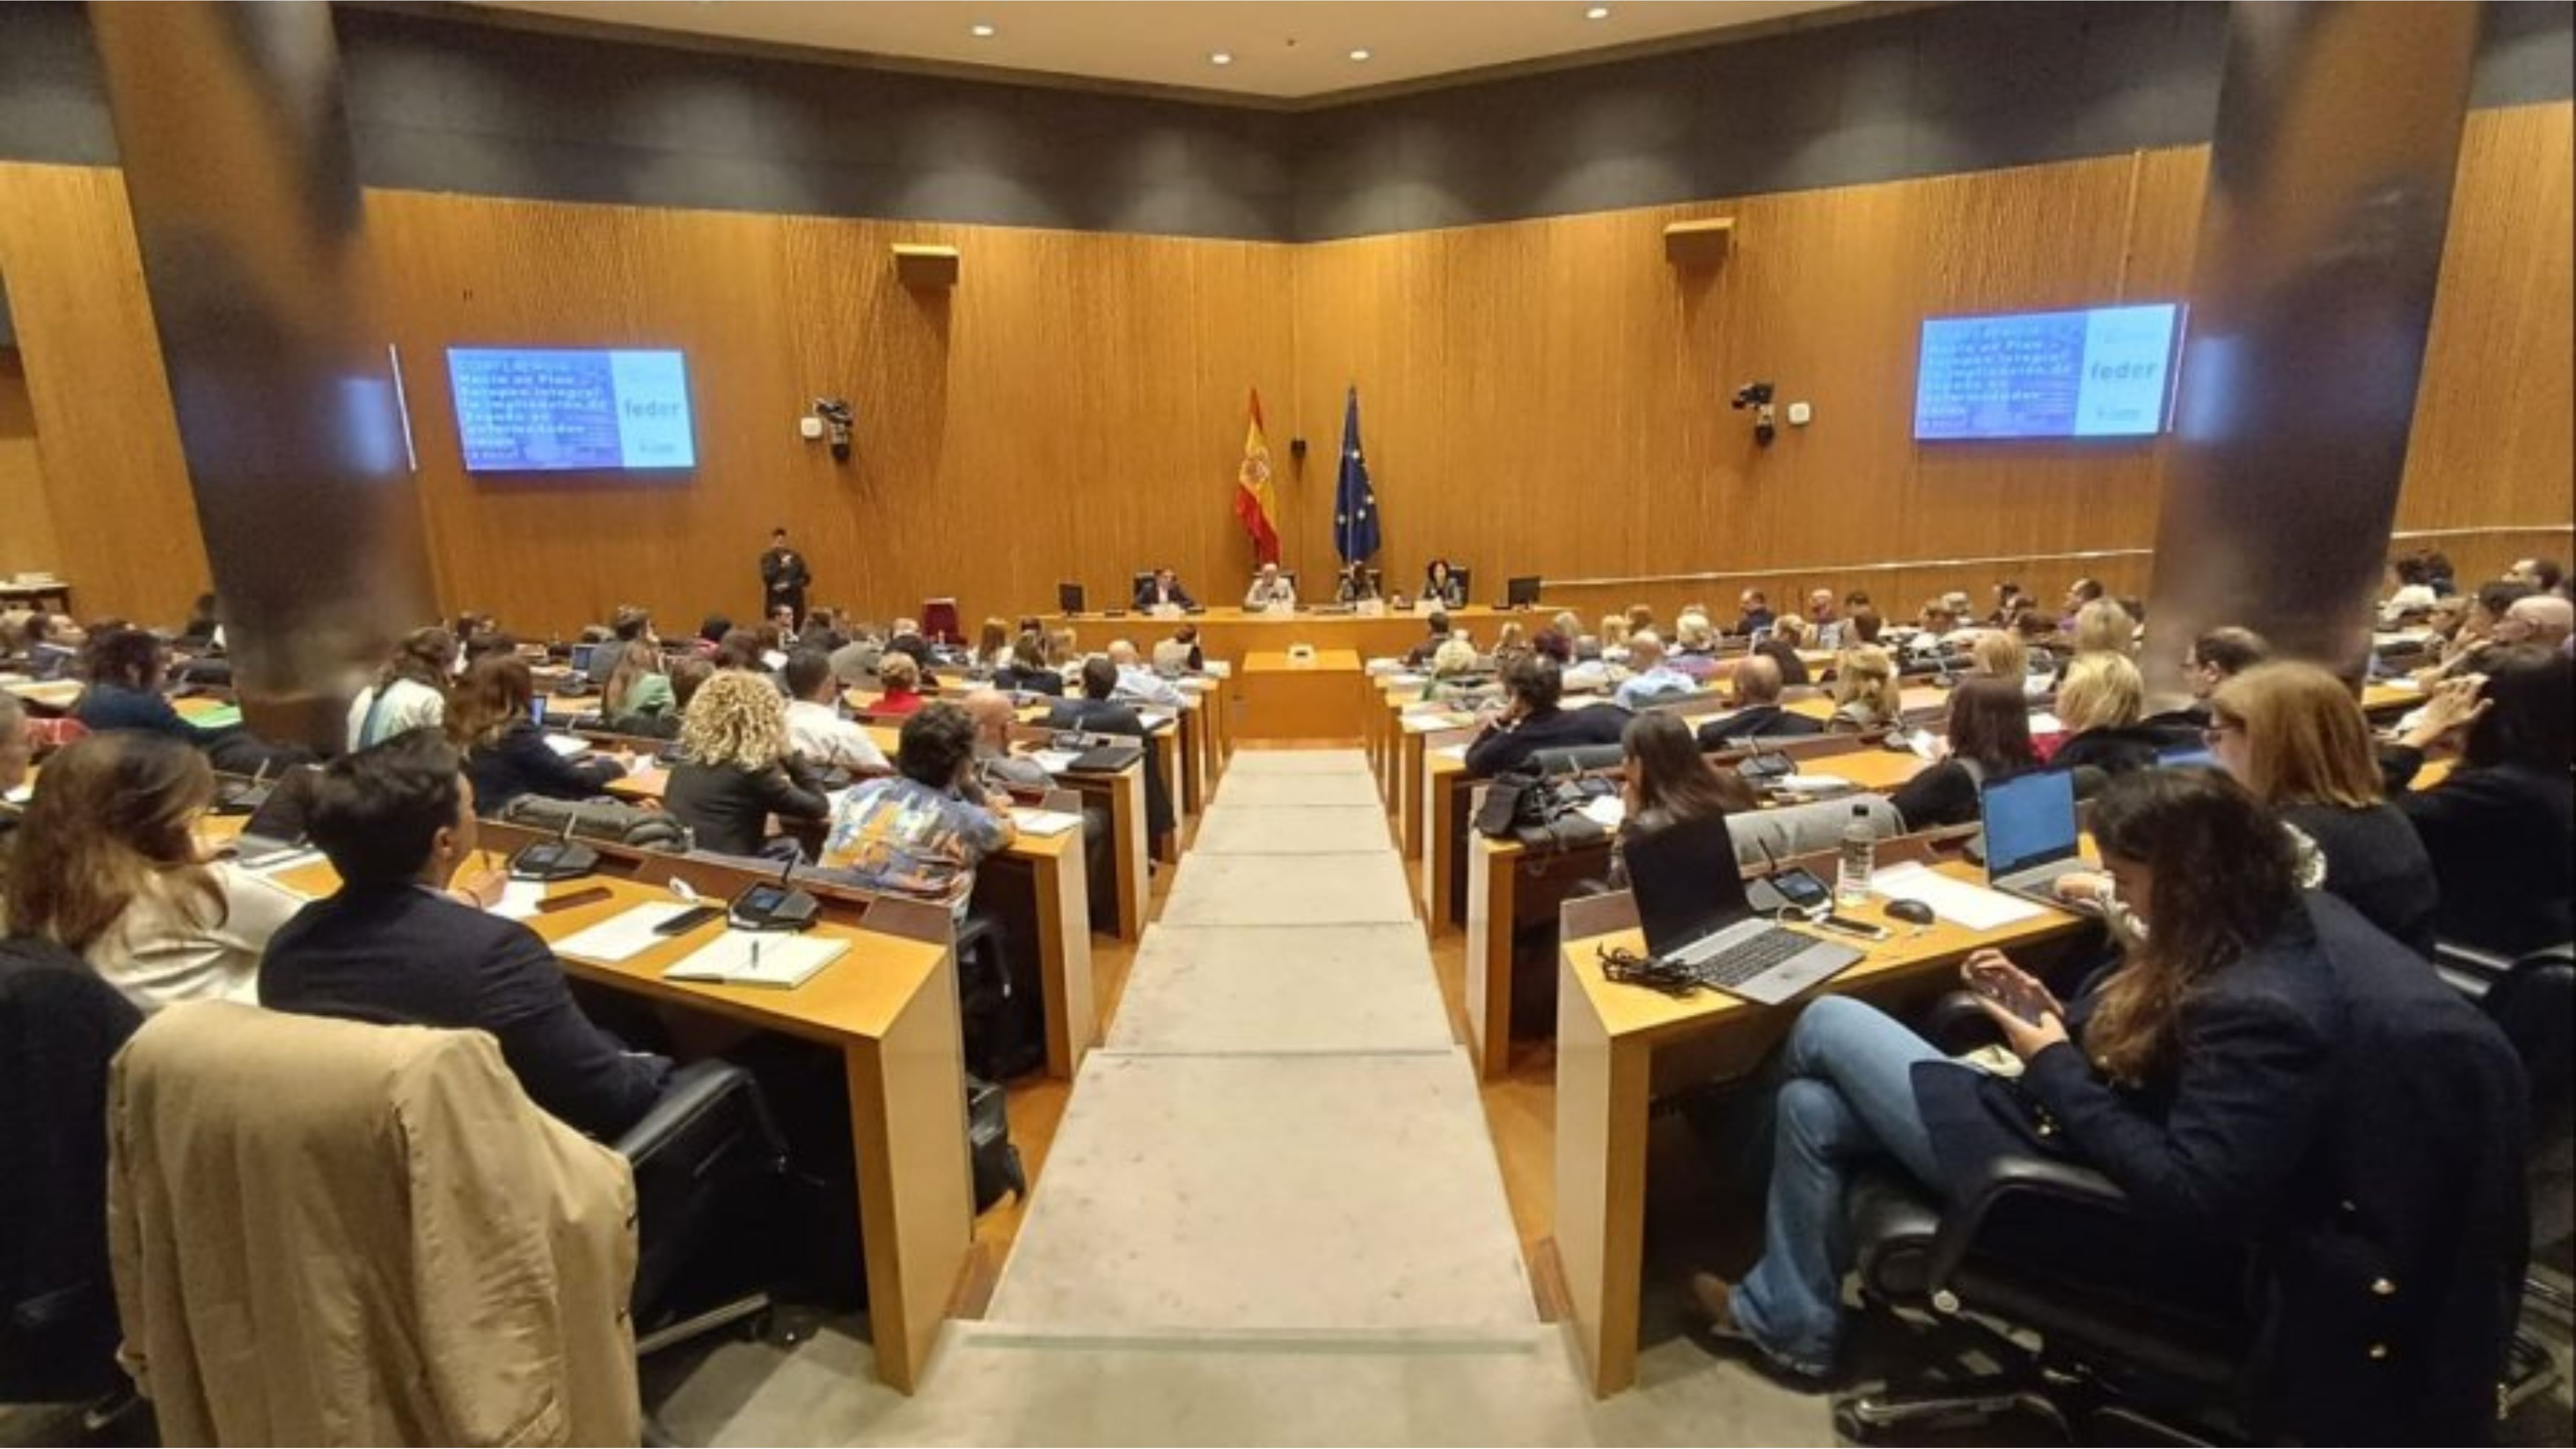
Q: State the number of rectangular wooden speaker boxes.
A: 2